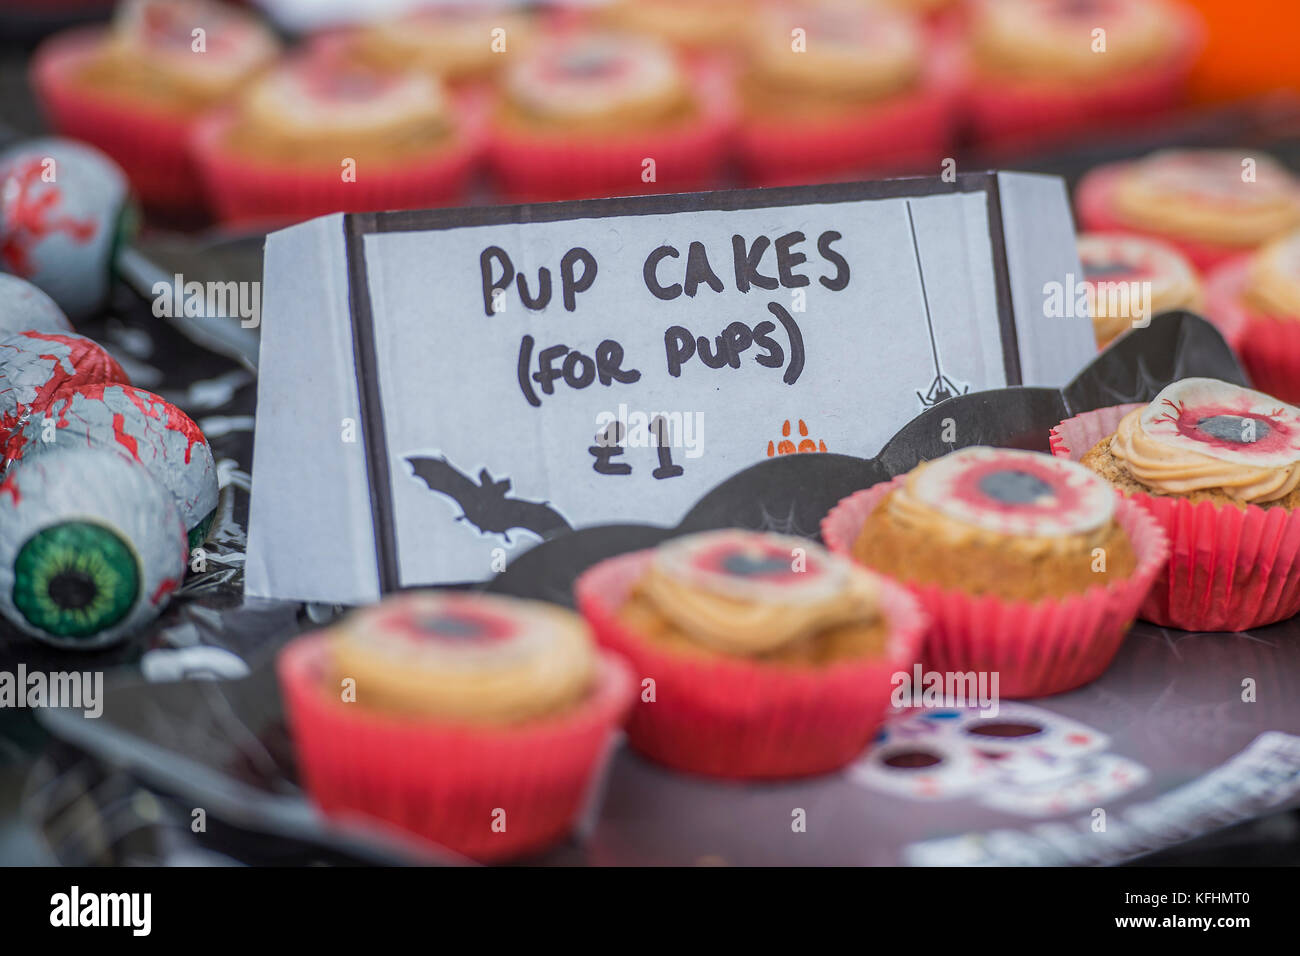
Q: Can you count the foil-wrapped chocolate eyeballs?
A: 5